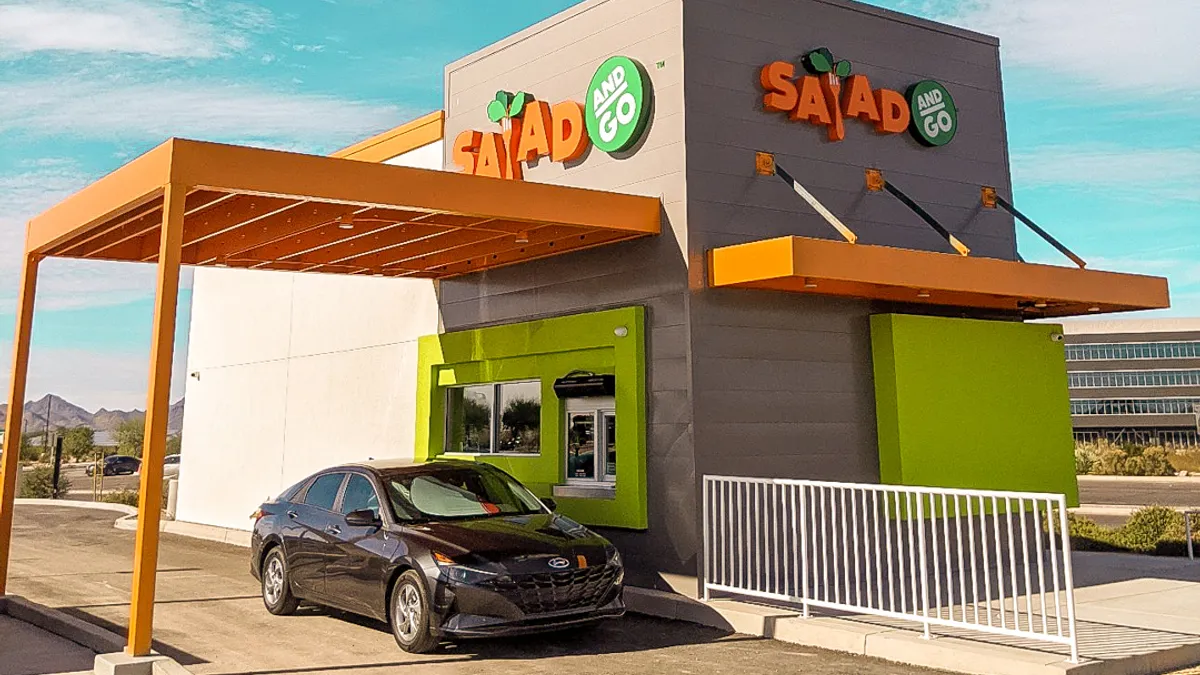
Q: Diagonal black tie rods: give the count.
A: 3